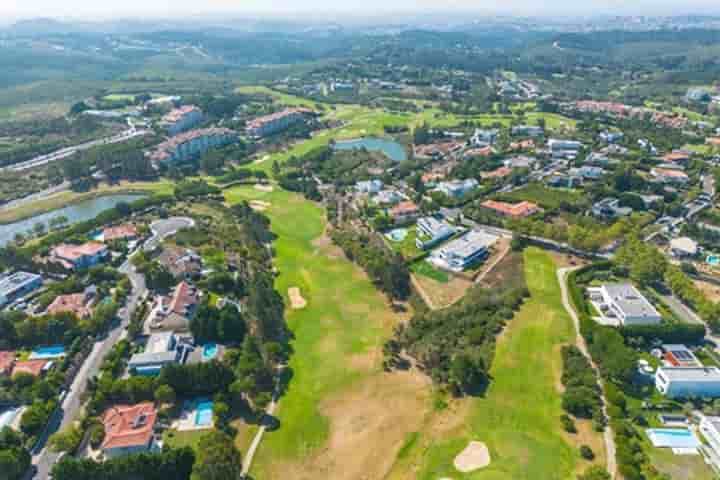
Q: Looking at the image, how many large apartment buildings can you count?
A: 3